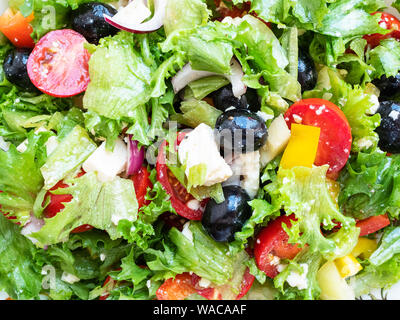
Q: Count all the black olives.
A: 8